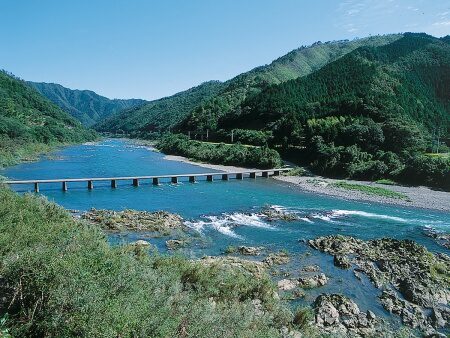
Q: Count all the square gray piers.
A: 14